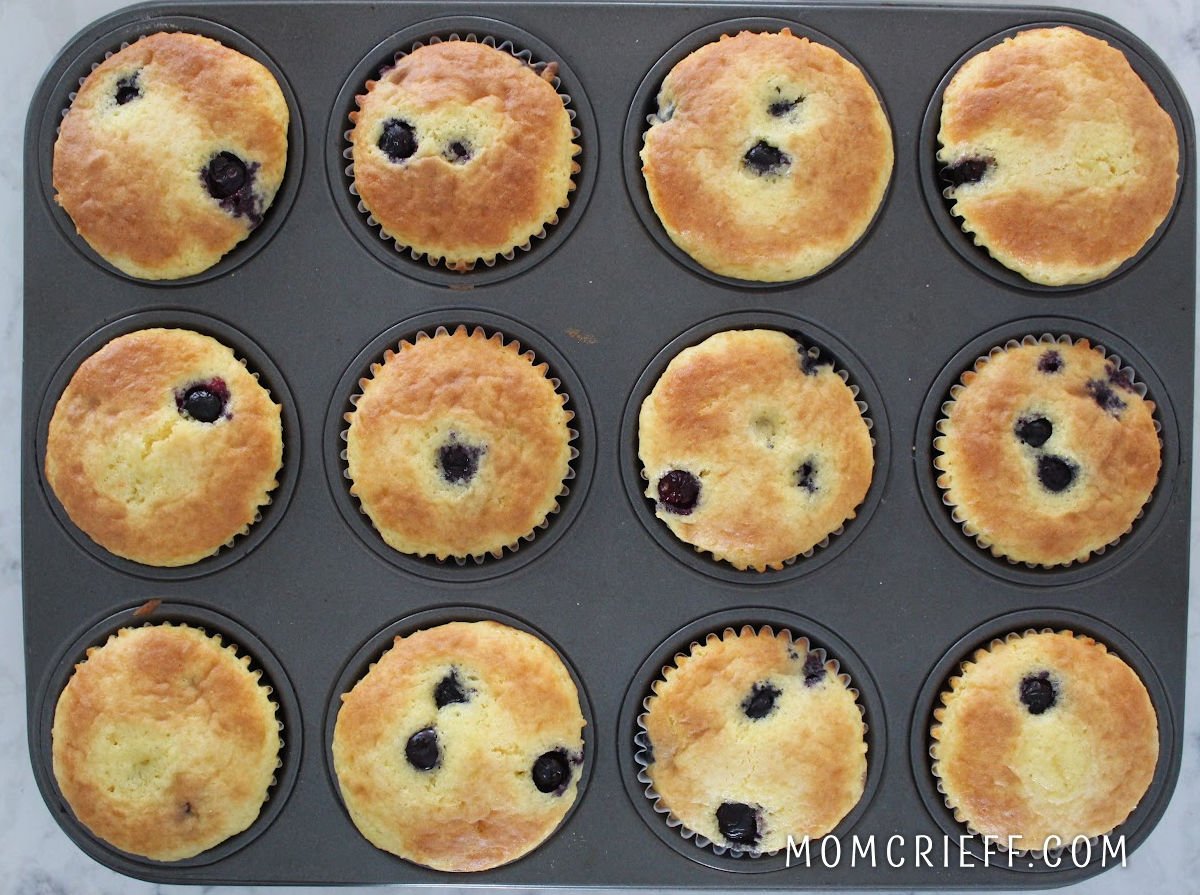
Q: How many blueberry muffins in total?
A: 12